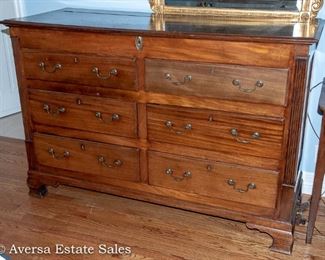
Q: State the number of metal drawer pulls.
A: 12